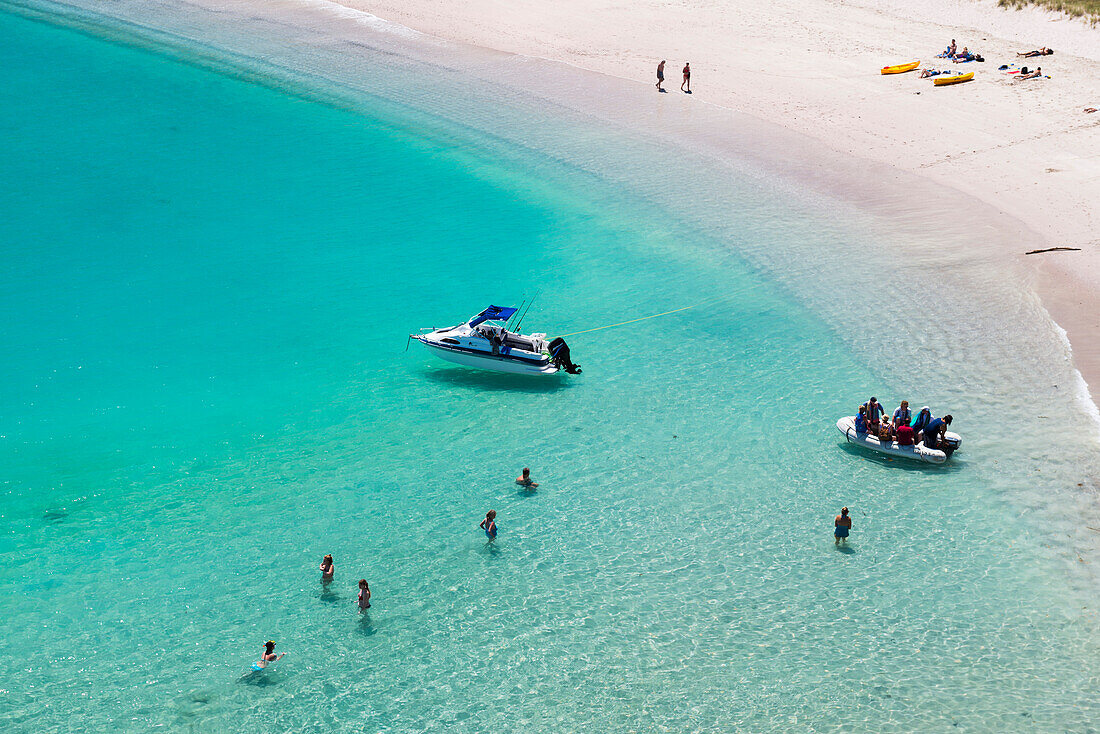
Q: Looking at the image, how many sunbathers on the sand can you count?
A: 6